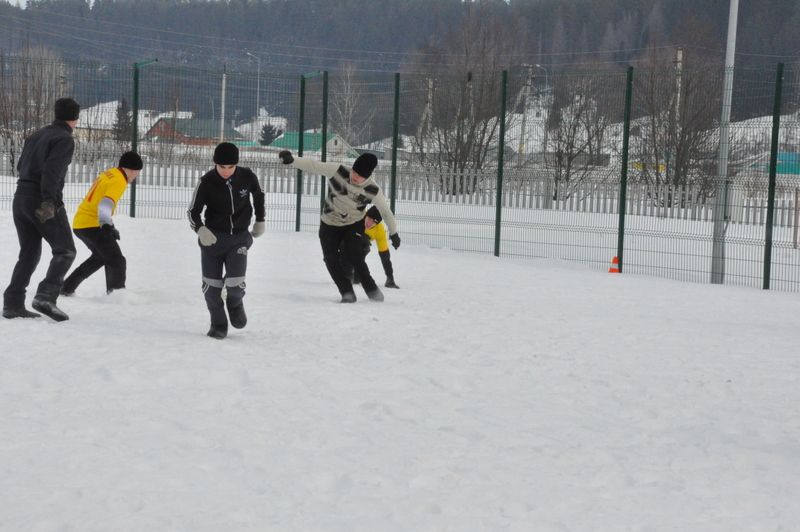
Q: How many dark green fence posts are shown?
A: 7